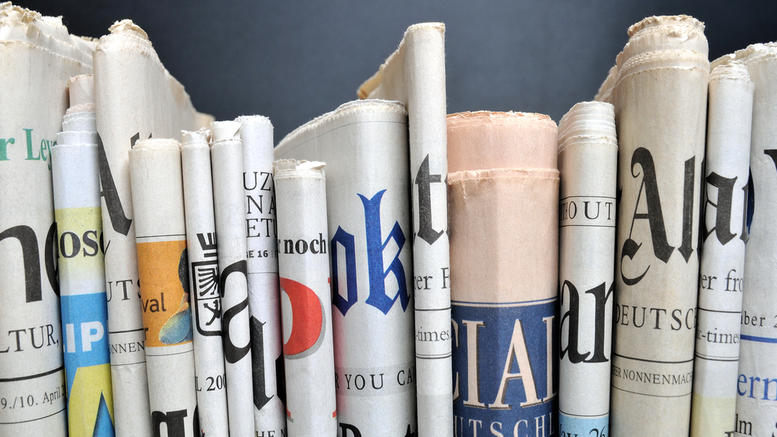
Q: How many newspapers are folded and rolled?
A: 15